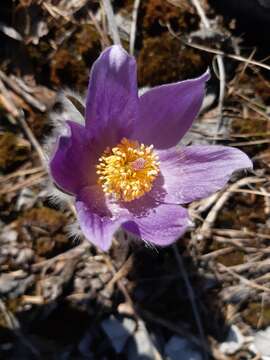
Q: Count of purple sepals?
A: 6